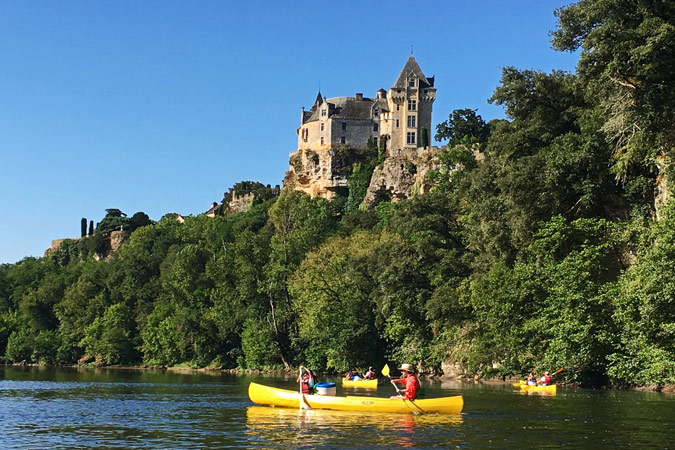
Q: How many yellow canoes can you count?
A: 3